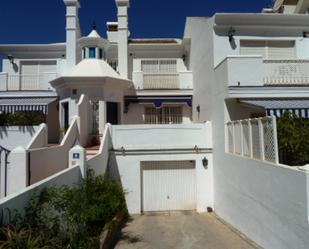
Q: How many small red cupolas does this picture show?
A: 0